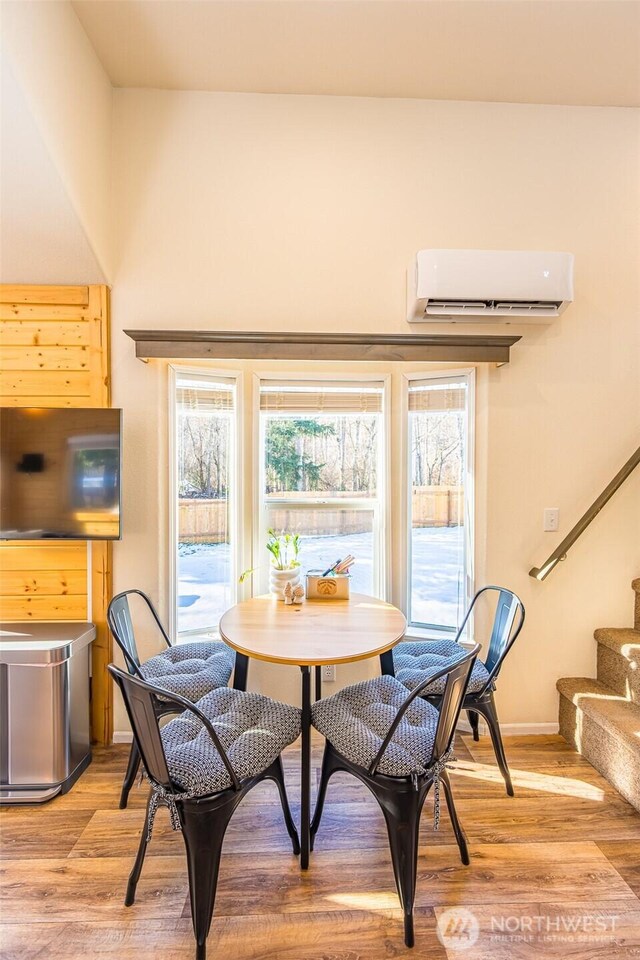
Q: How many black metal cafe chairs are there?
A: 4